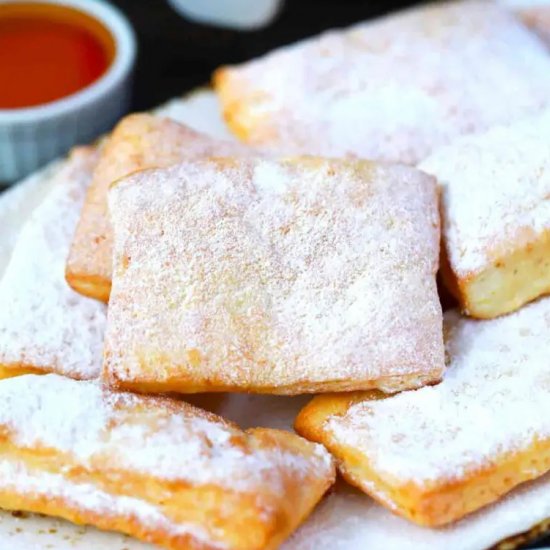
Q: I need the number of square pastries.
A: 7